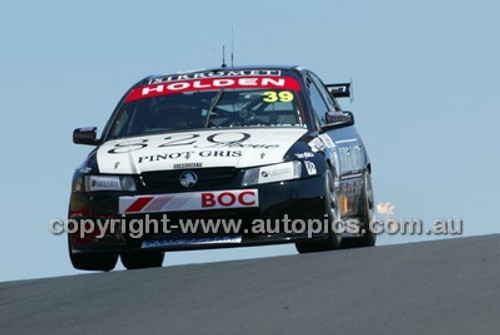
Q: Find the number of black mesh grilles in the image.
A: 2